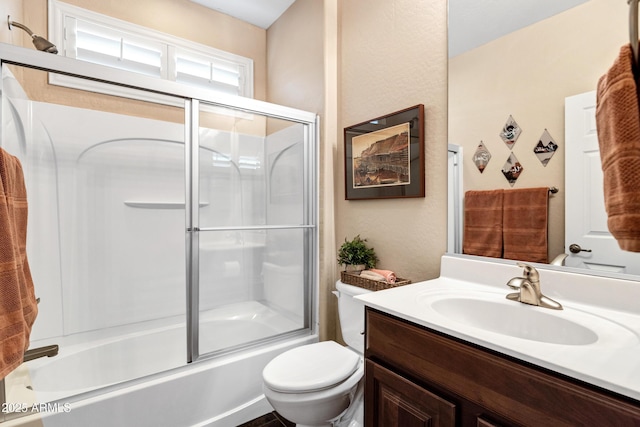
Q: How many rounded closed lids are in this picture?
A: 1